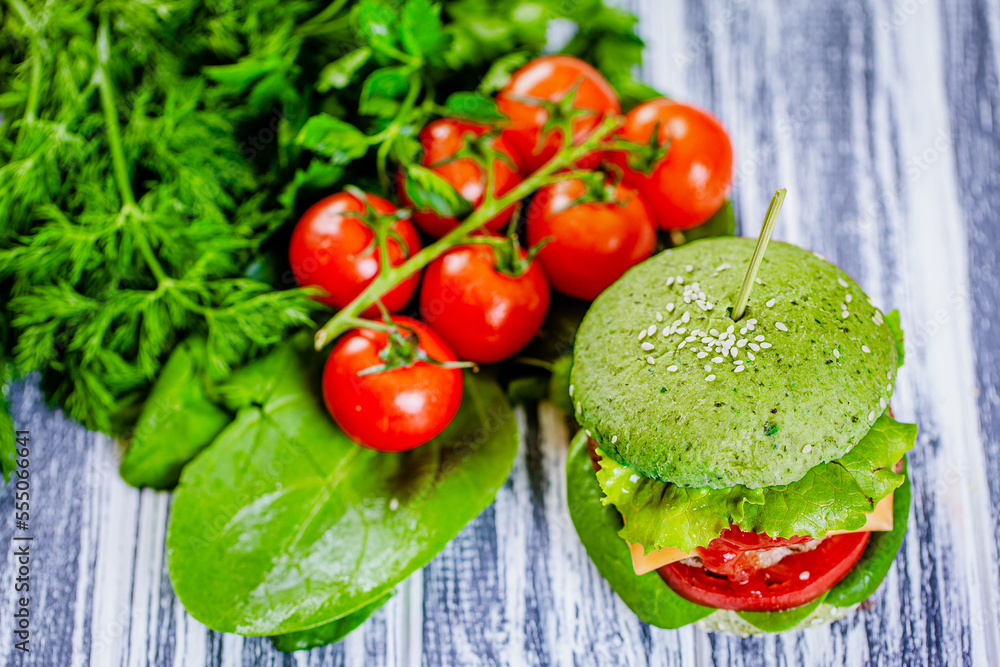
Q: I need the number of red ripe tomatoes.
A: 7